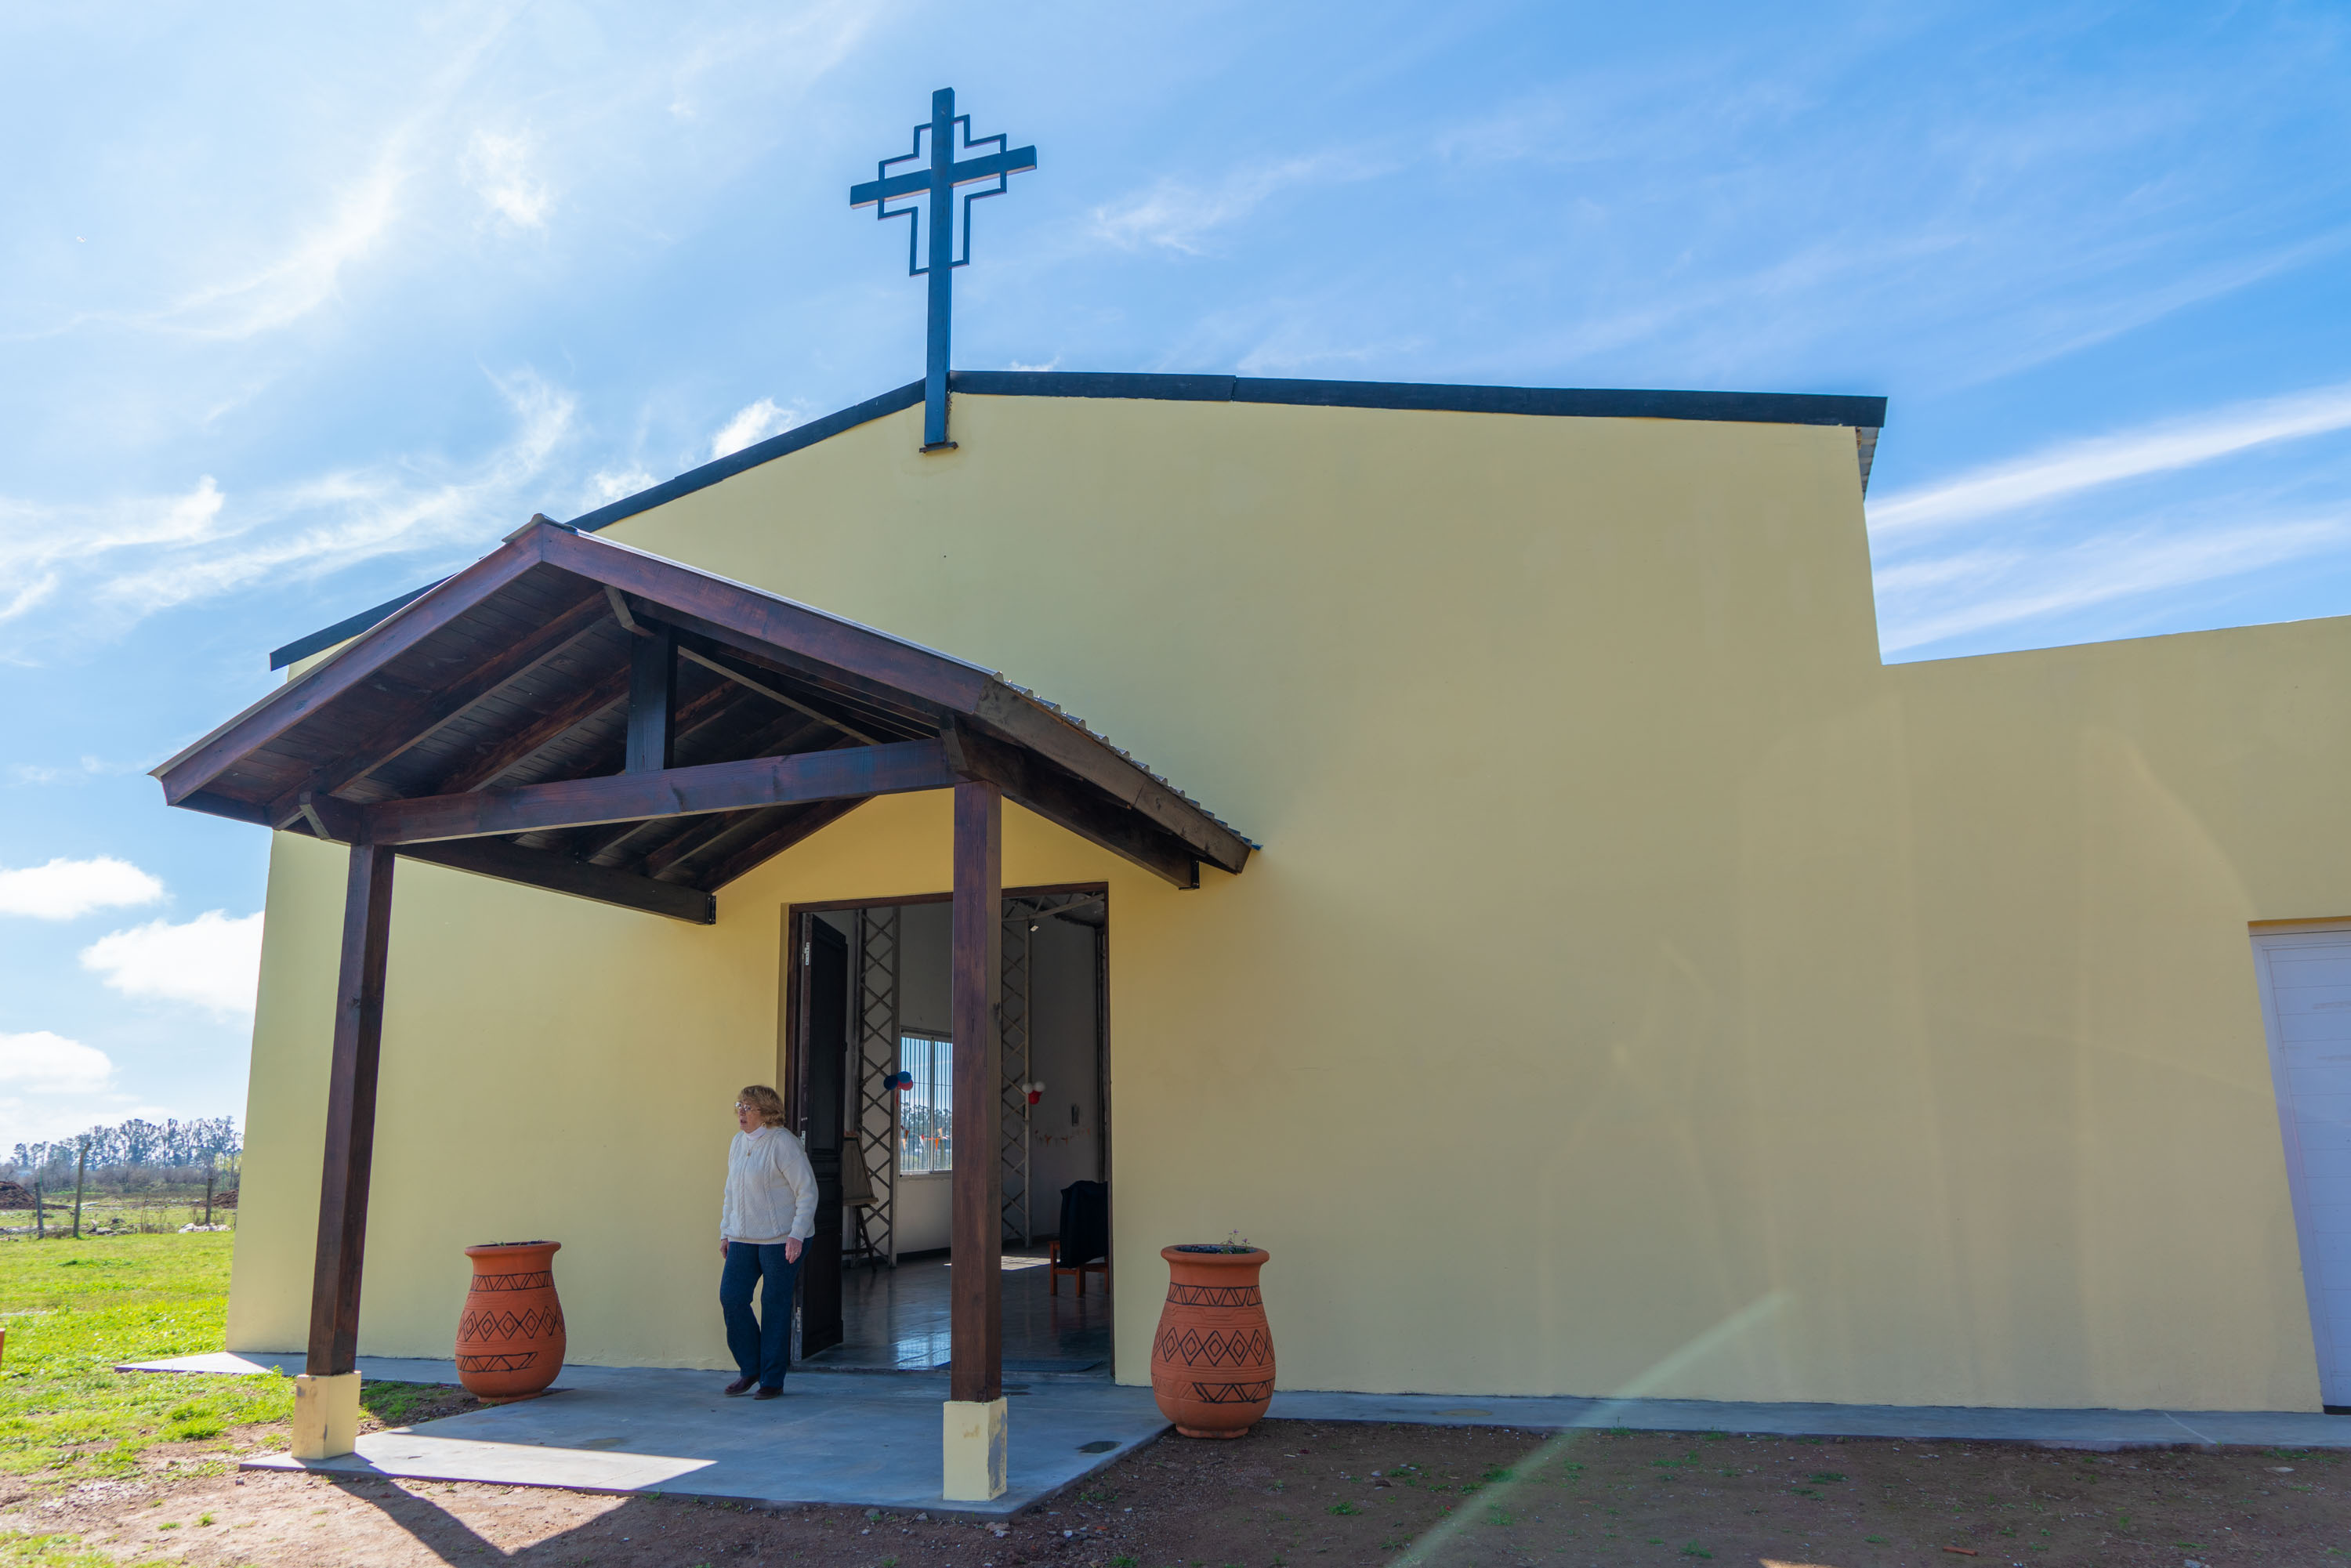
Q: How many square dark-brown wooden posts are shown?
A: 2